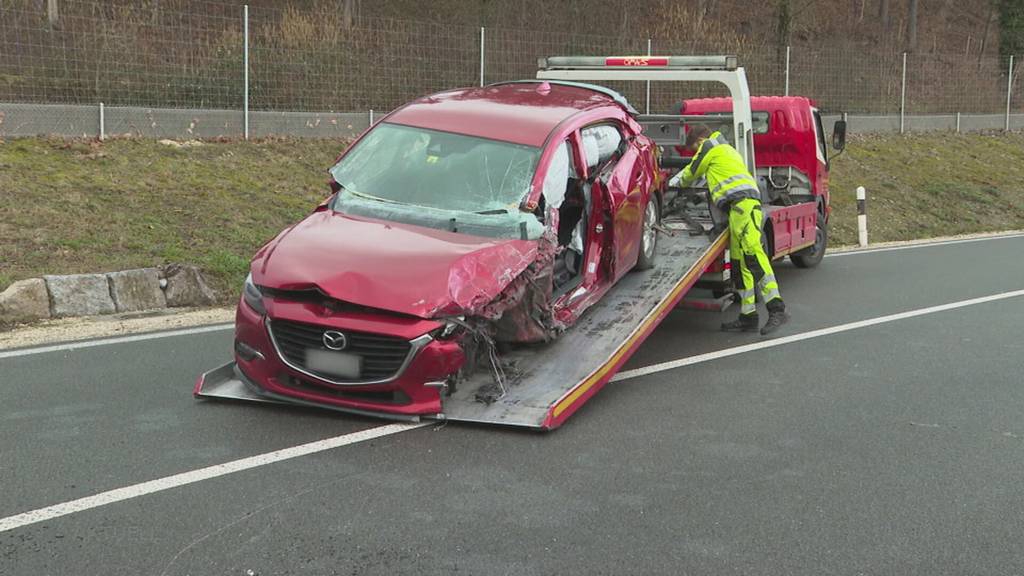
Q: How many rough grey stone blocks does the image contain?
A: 4